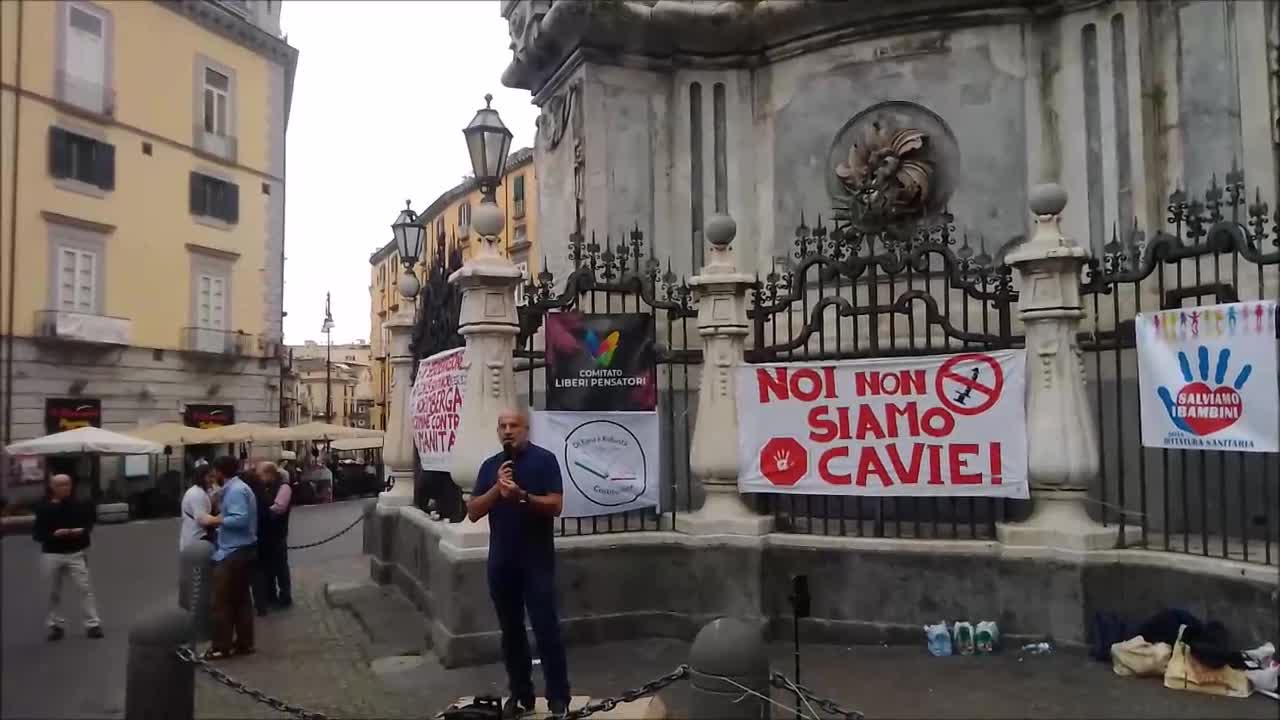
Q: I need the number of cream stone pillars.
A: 4